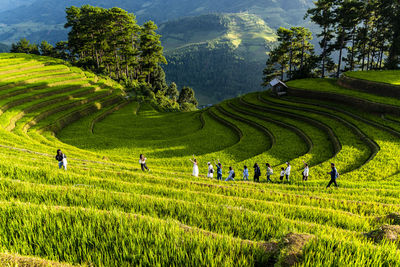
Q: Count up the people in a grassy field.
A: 13